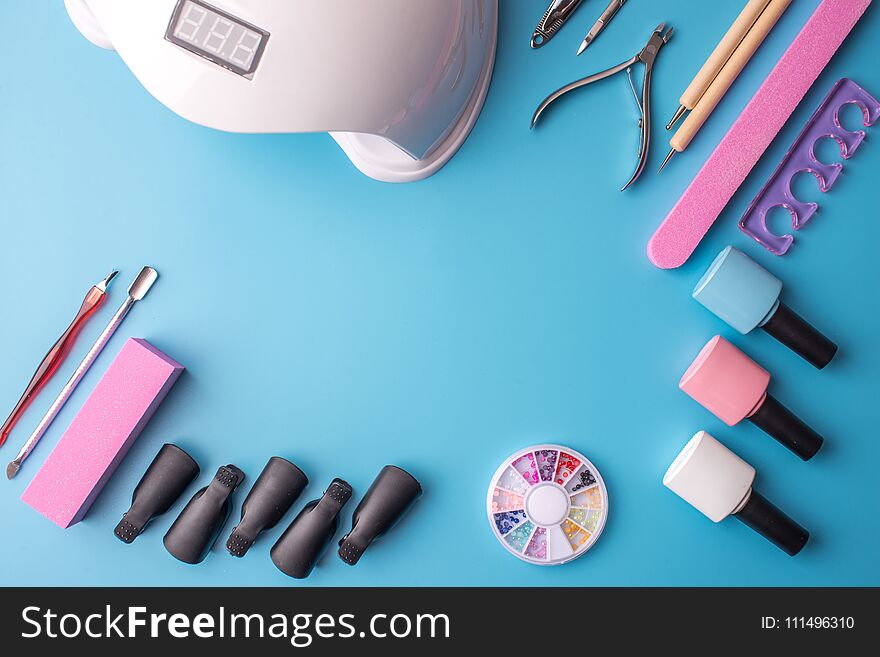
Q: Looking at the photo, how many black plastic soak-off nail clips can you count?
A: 5